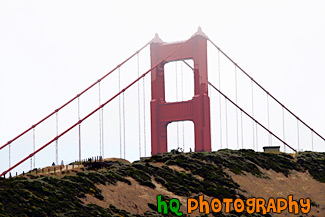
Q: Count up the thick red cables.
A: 4